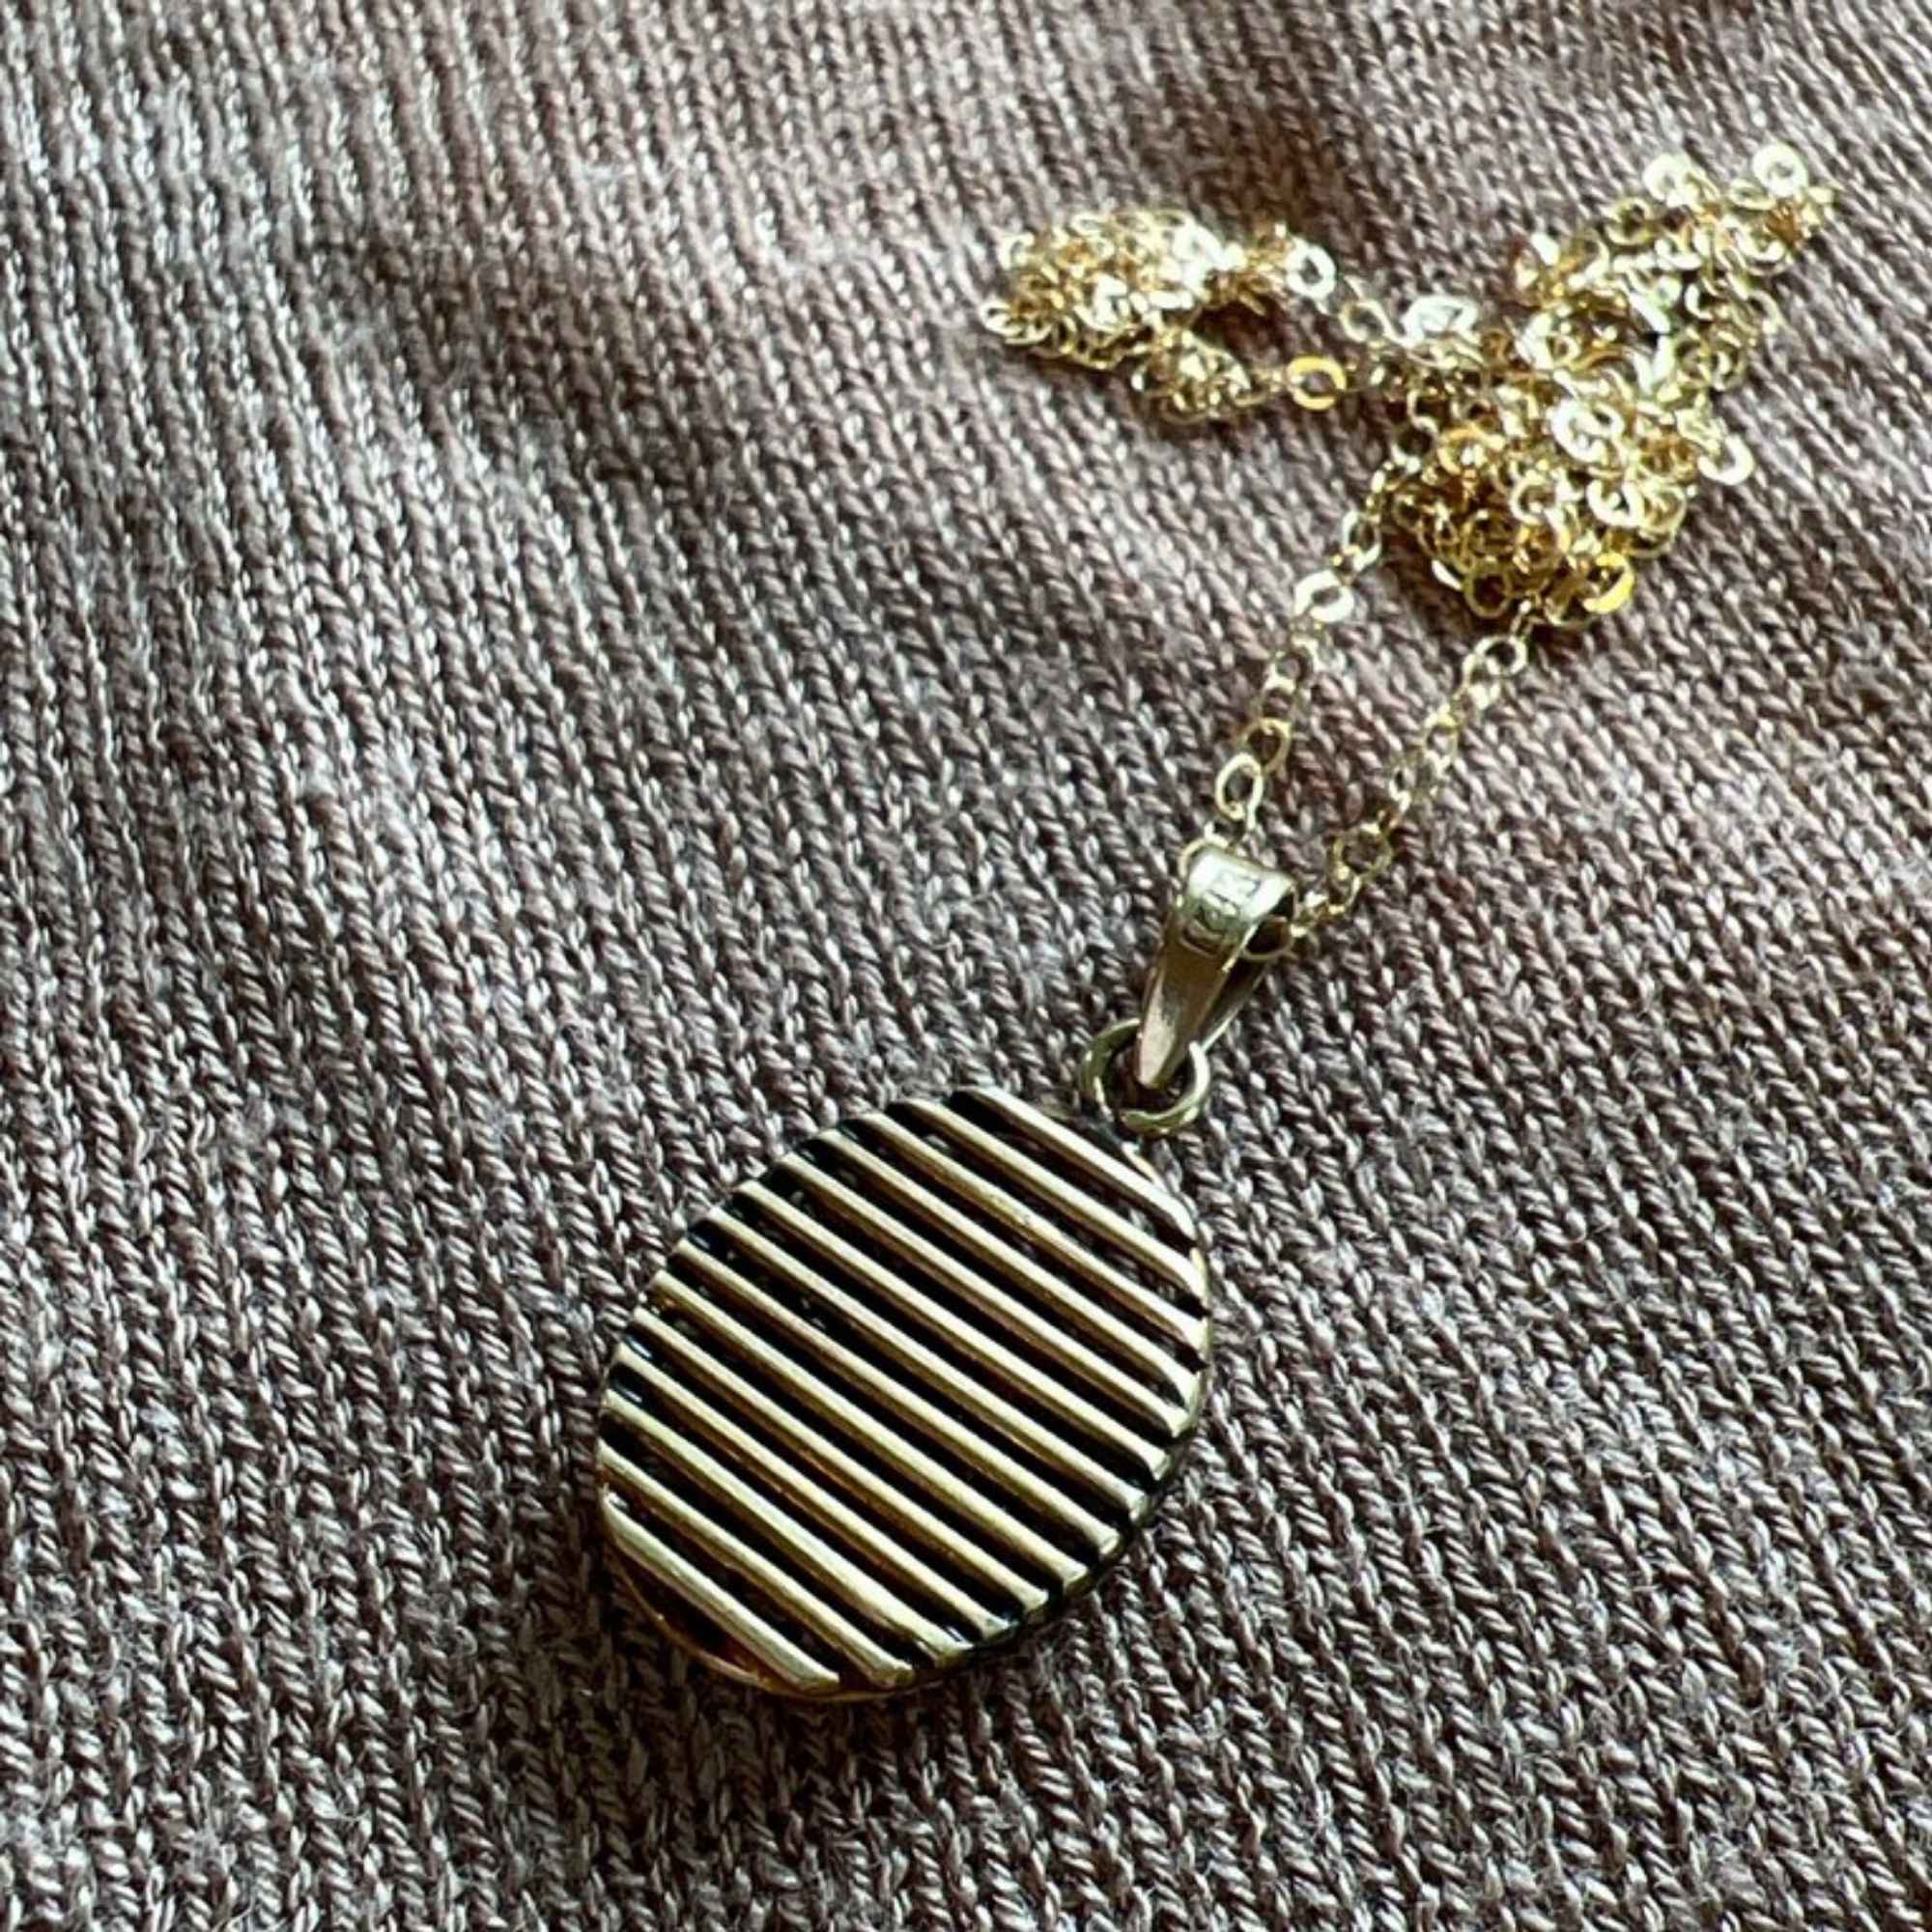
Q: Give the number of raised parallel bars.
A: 14